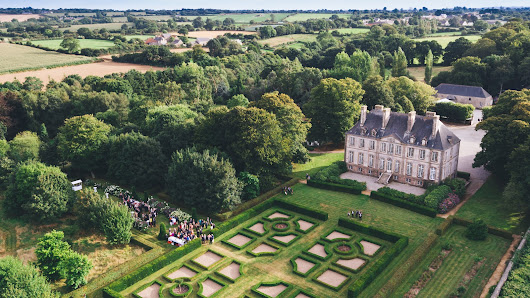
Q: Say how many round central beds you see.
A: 3